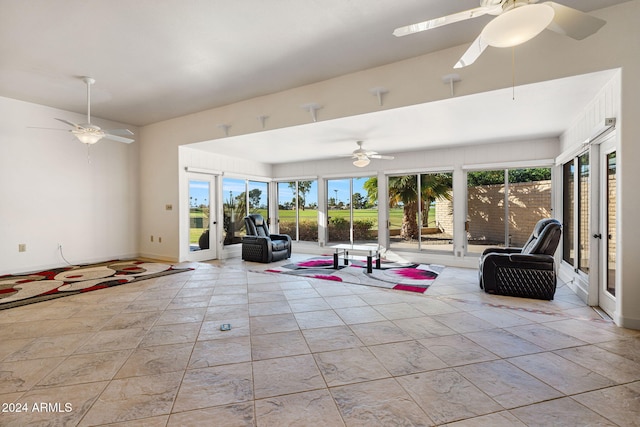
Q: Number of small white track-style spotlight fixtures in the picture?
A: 5